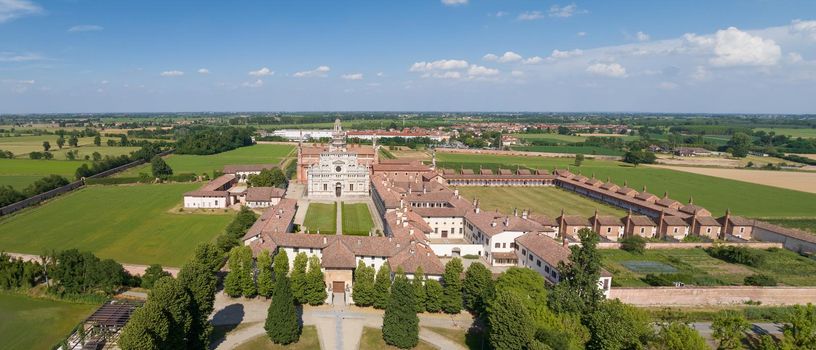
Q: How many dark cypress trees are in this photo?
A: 2